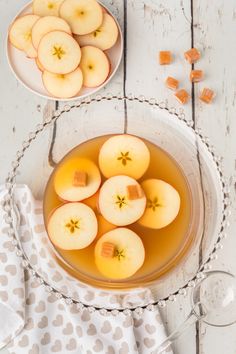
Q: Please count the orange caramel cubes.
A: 9